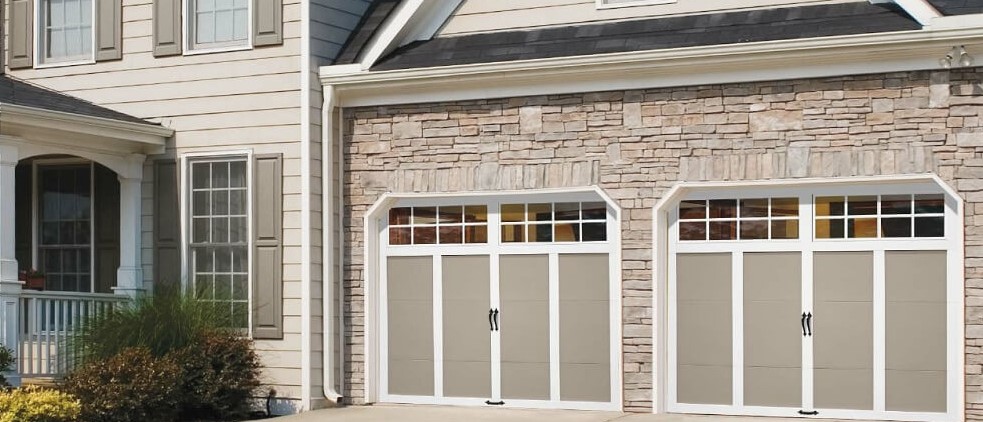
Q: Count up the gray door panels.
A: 8